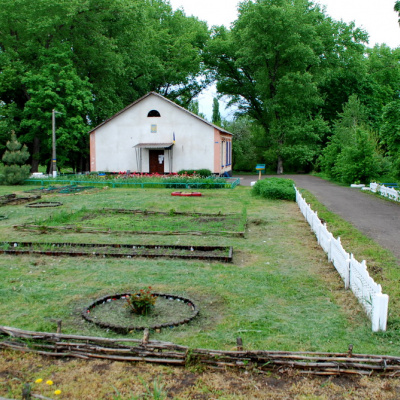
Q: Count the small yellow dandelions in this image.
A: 3